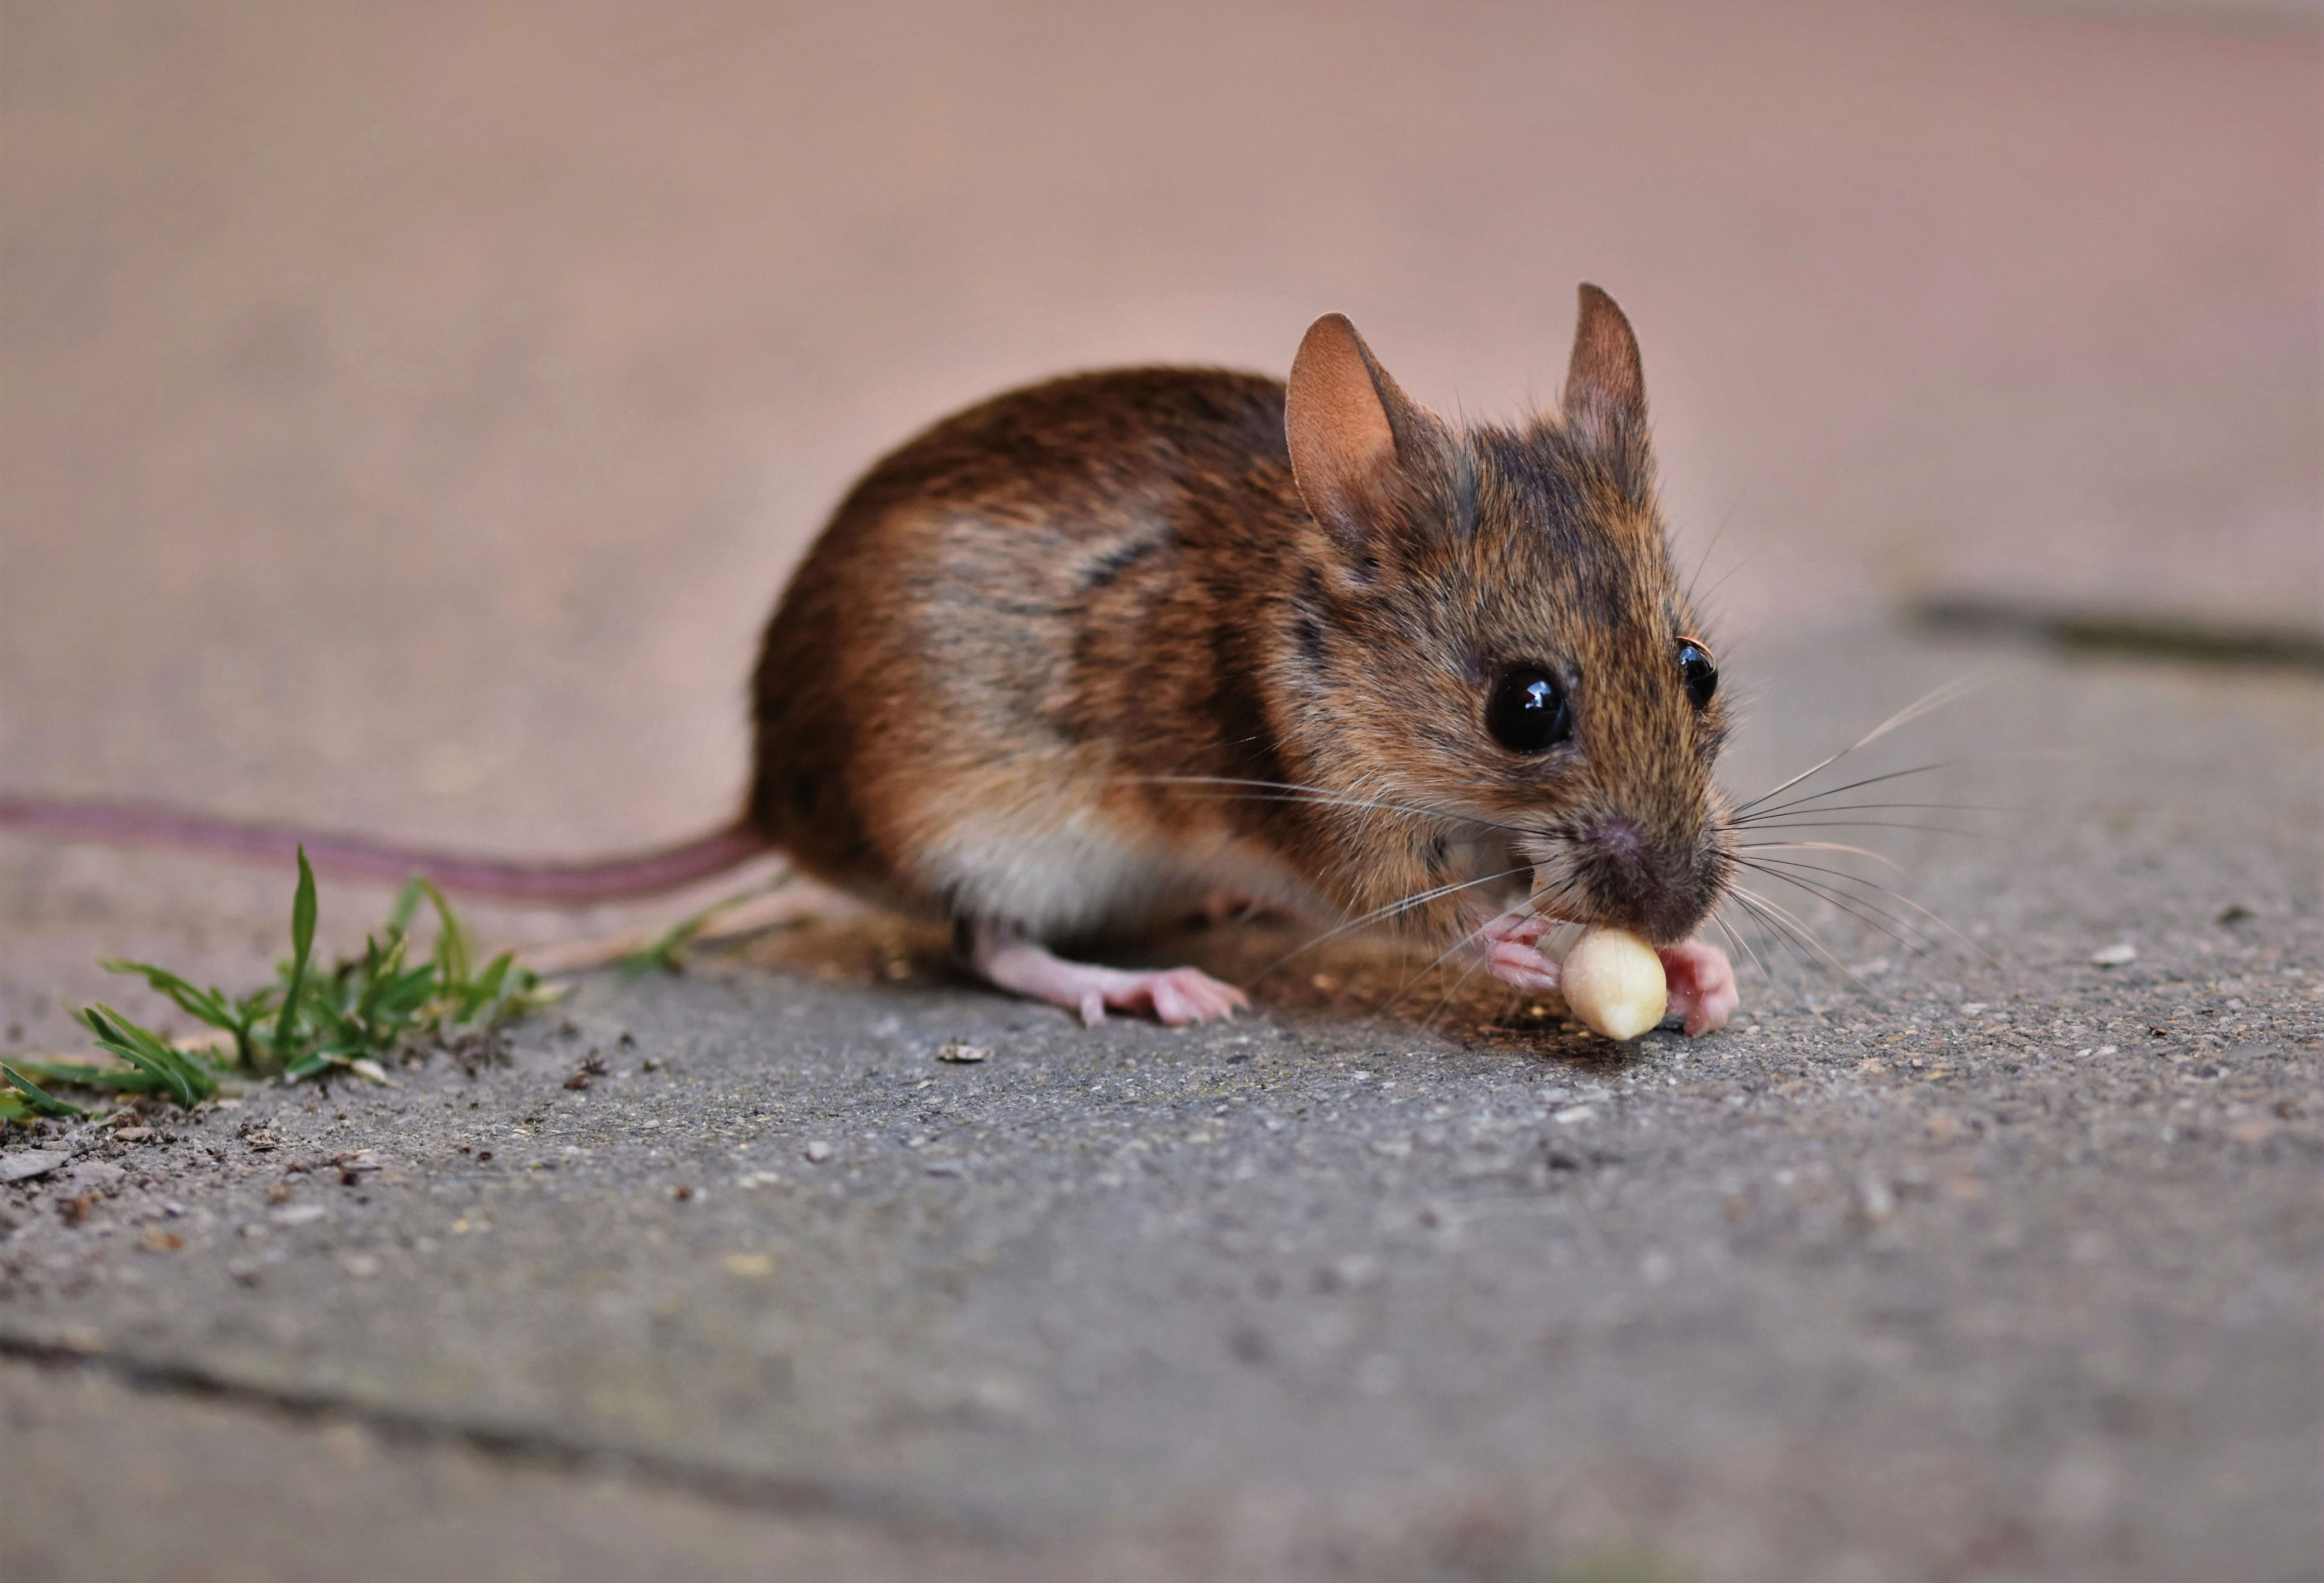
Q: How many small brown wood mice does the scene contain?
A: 1